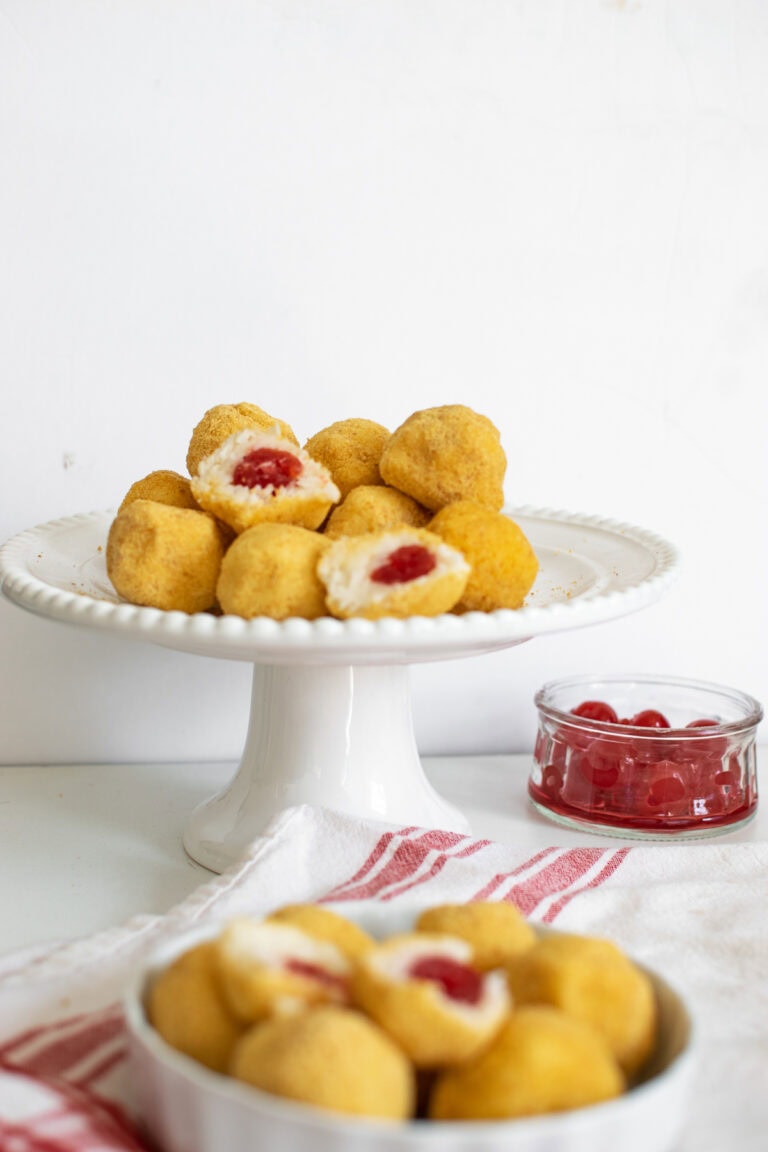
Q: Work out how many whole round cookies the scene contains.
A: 14